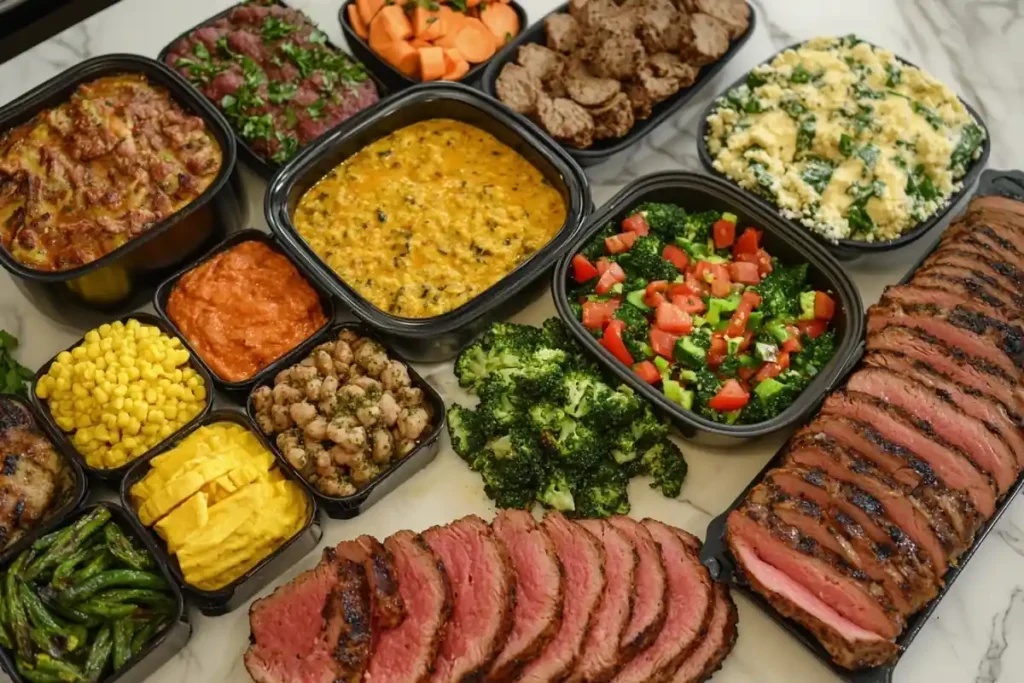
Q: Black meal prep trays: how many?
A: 14